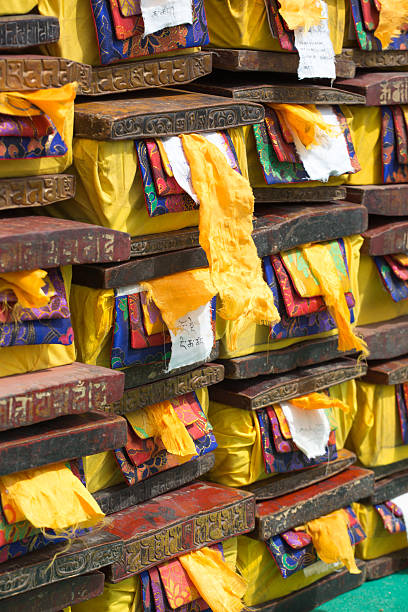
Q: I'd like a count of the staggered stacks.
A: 4